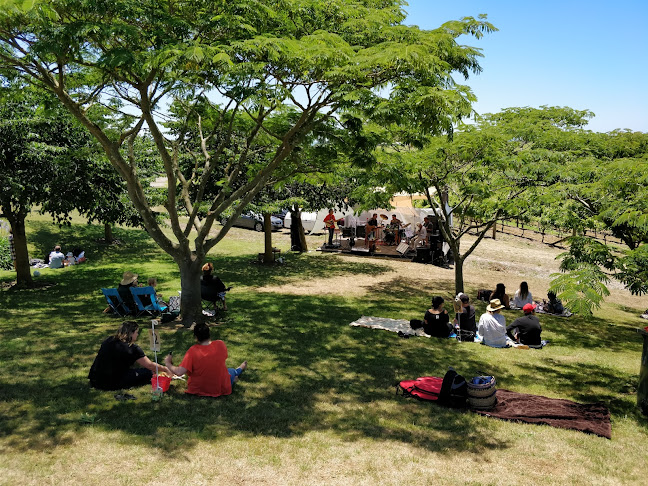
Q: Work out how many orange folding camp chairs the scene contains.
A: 0